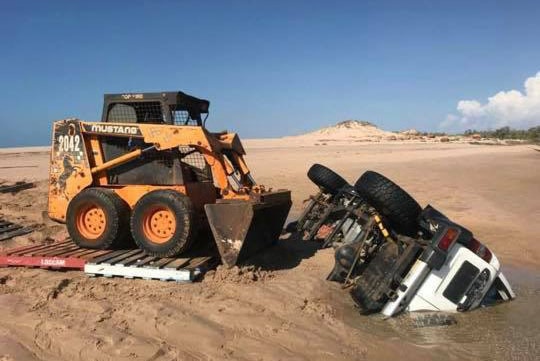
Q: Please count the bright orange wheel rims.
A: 2